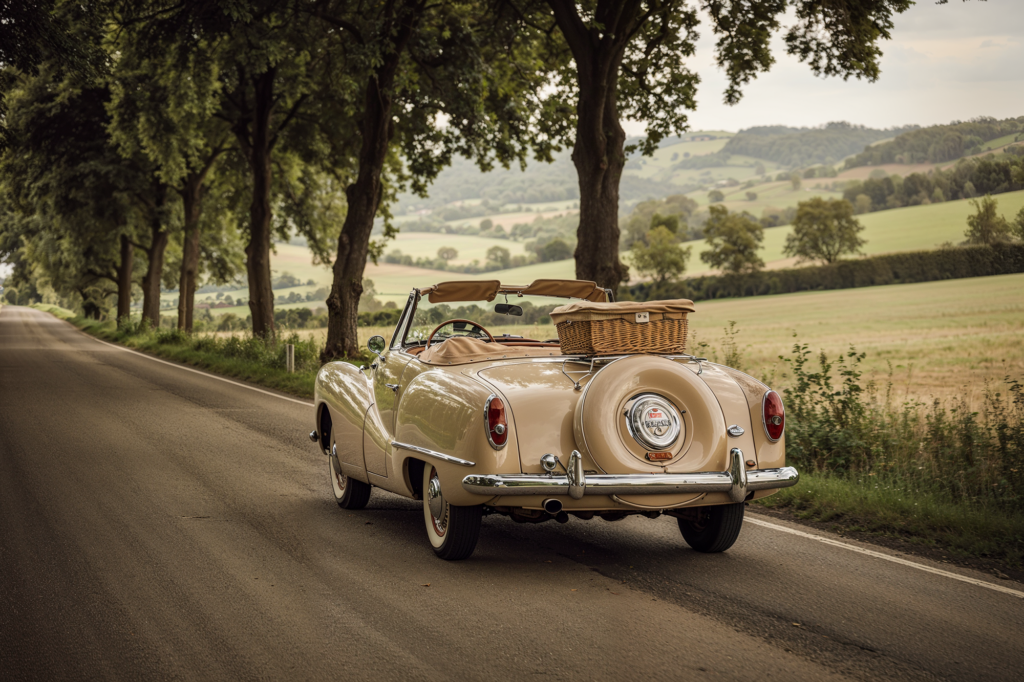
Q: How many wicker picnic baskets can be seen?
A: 1